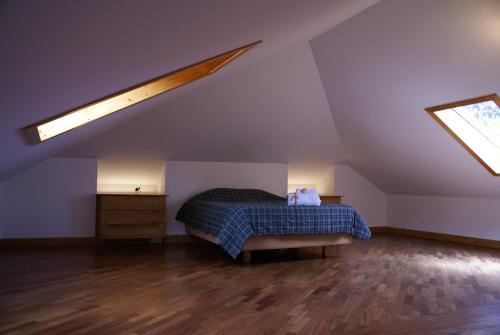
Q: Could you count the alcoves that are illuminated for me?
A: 2